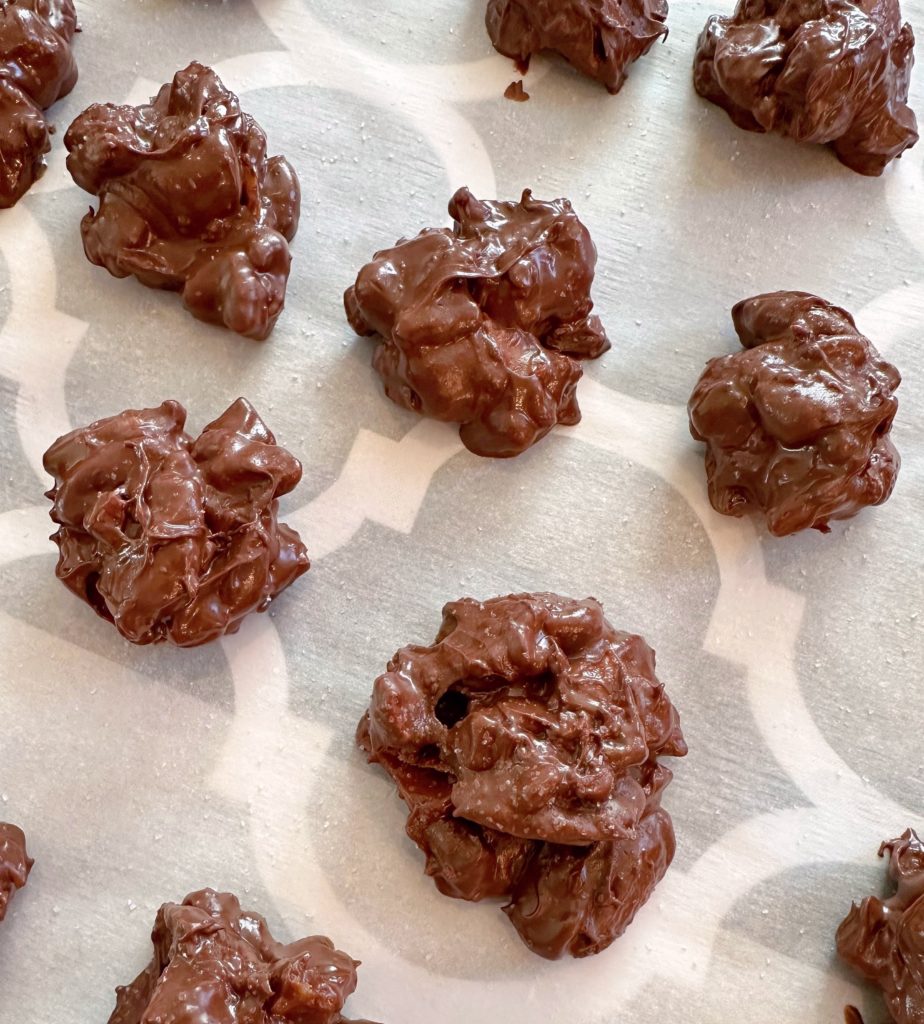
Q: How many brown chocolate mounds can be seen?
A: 11